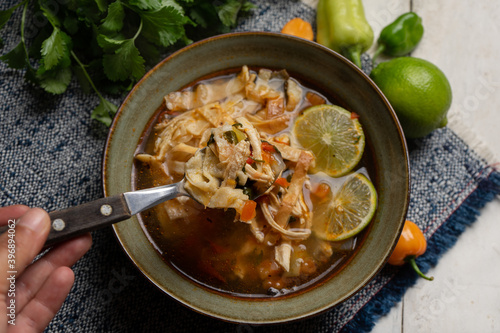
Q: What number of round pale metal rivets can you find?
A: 2